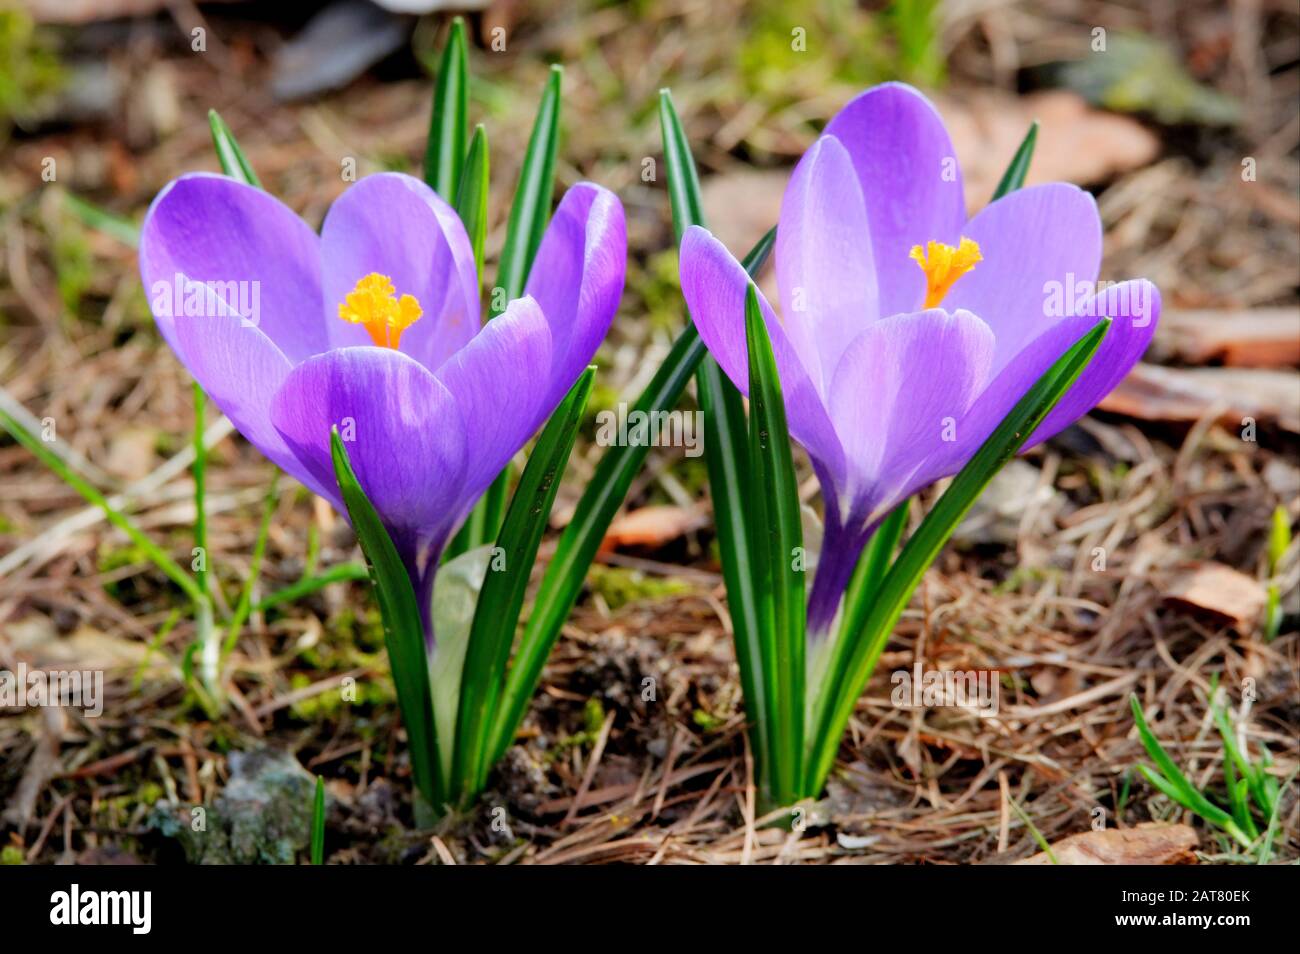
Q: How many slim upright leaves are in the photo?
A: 11